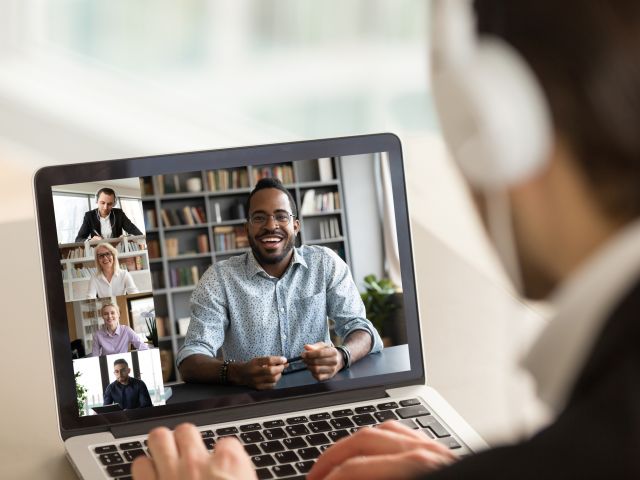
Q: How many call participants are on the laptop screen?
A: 5